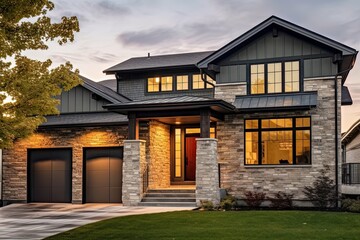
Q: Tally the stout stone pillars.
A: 2